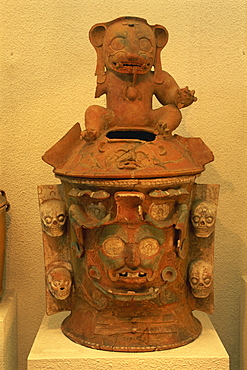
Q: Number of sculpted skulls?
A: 4